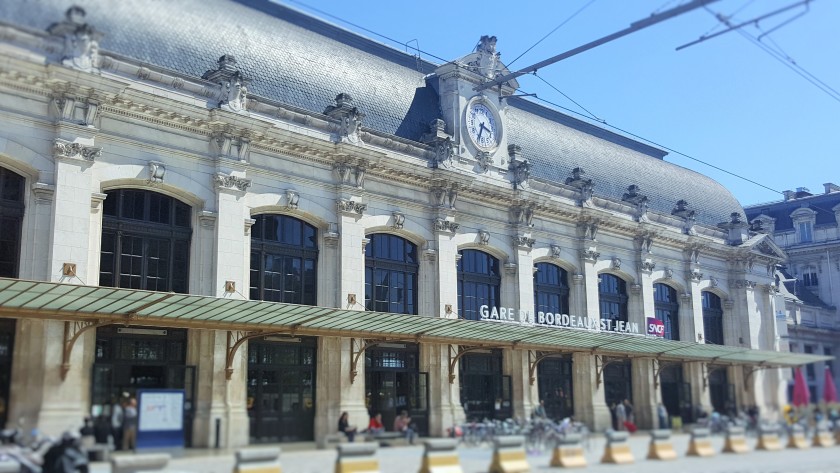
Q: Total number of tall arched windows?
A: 9